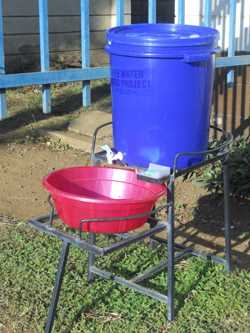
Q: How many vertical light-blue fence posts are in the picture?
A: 8